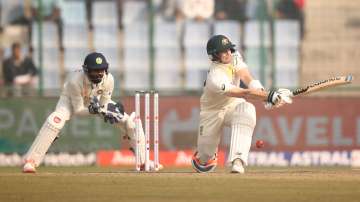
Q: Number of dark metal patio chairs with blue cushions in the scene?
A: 0